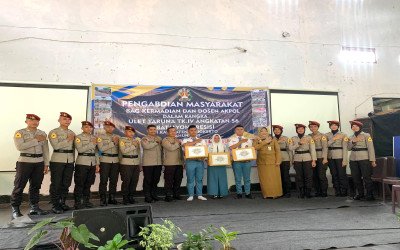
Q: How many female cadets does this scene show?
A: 5